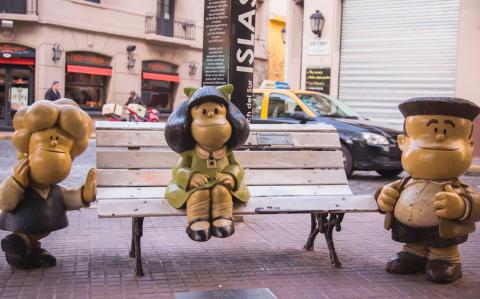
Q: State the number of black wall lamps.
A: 5